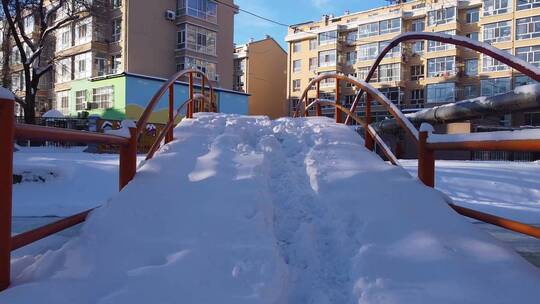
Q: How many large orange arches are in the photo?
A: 3